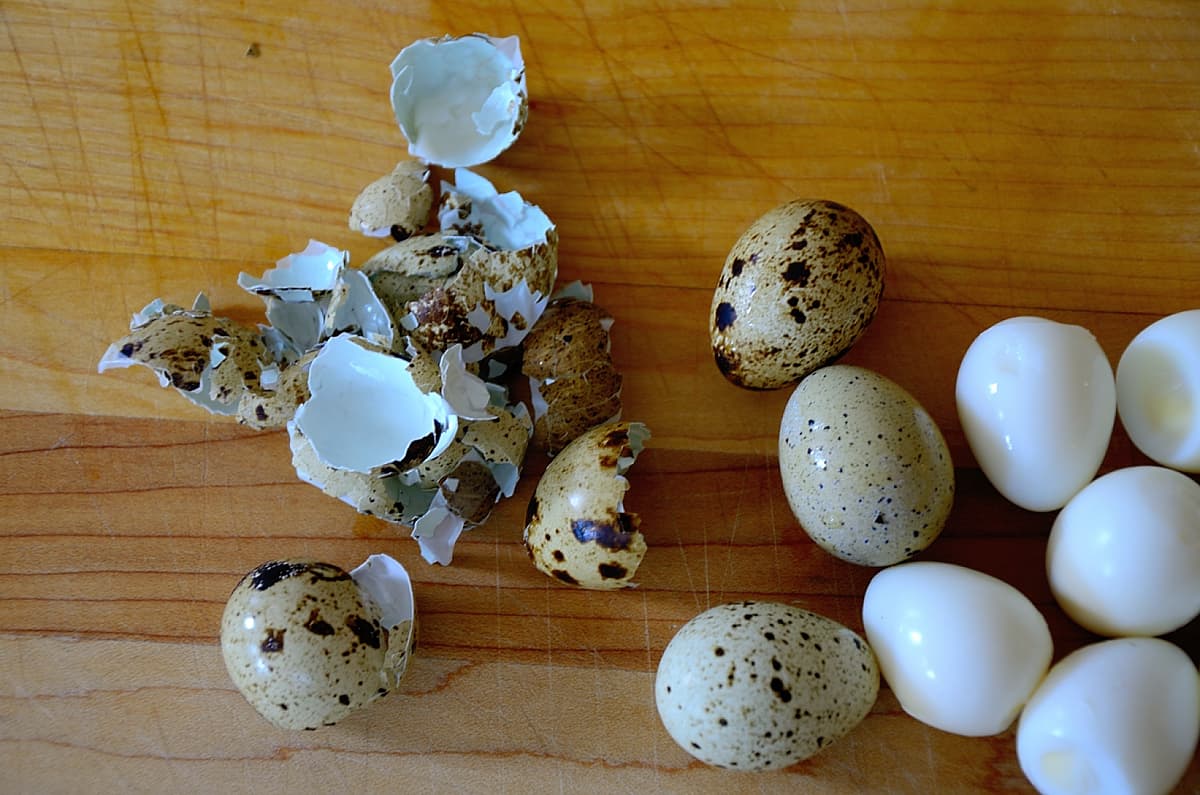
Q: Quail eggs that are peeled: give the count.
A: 5